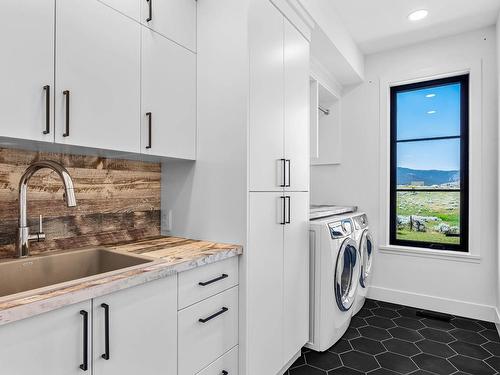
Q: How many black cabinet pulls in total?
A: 13